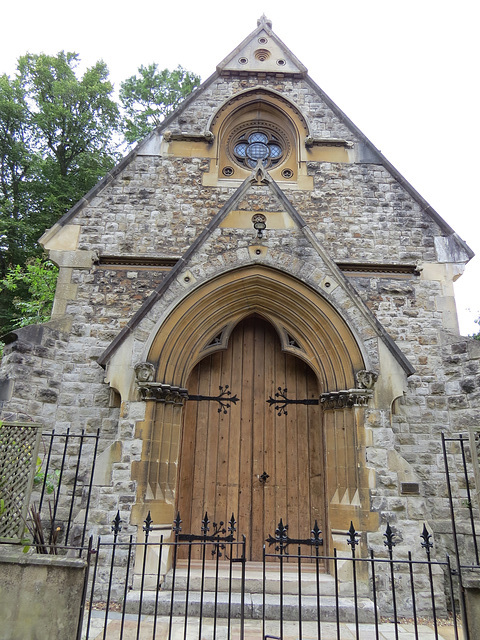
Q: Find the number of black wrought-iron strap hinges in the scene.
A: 4